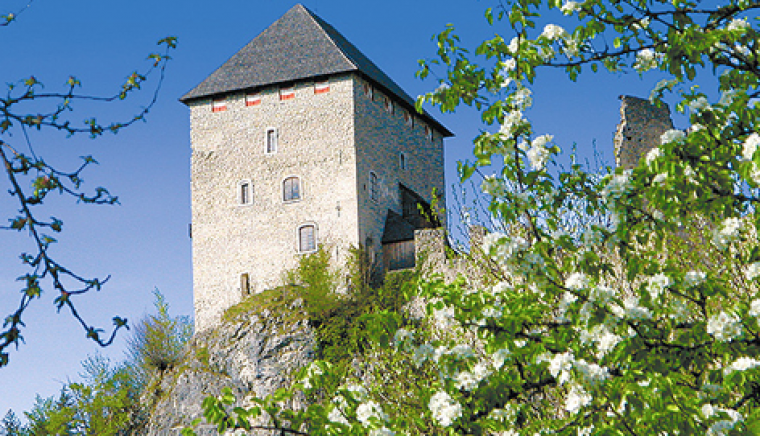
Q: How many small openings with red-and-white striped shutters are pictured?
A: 8